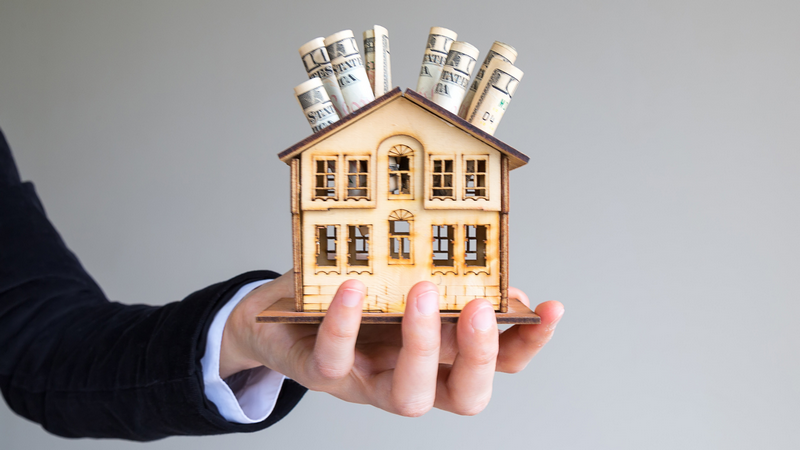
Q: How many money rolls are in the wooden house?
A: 8